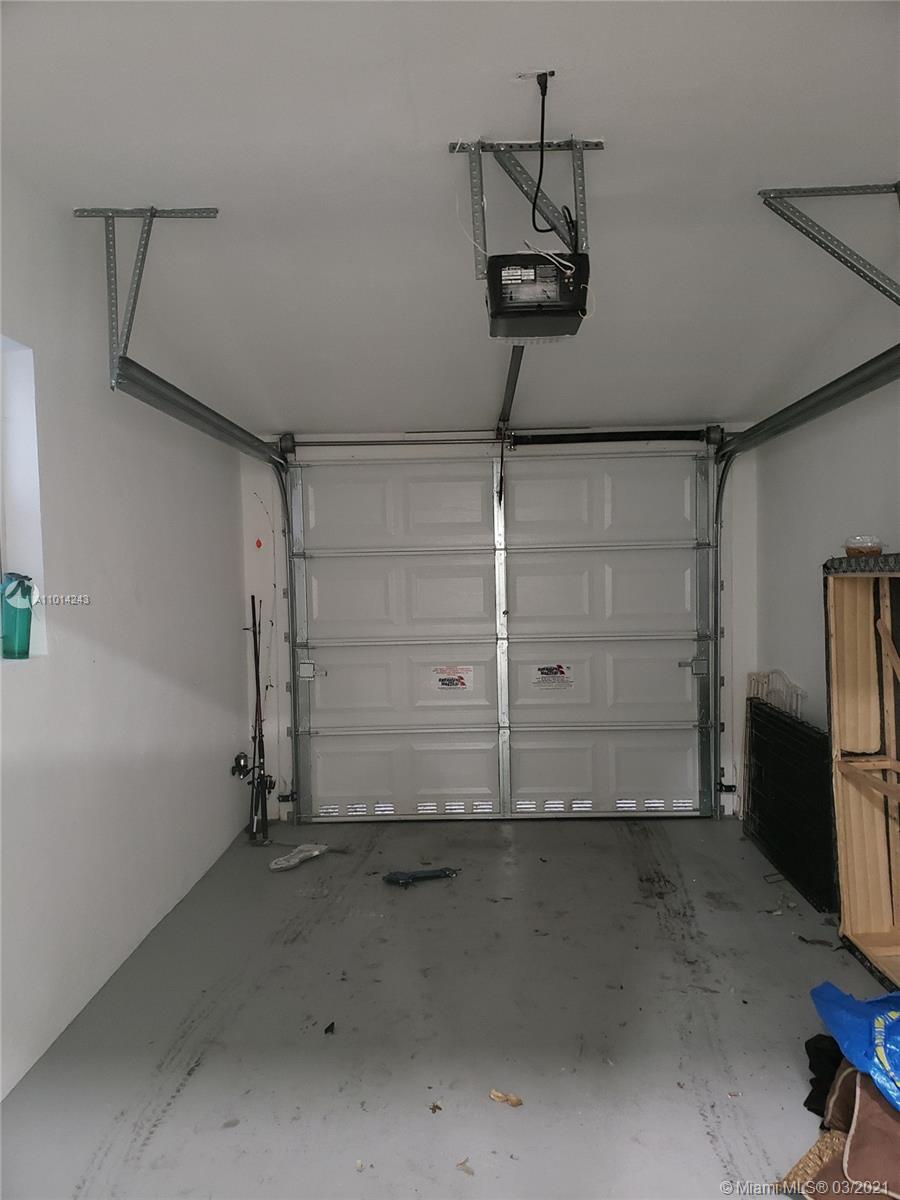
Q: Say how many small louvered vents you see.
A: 12